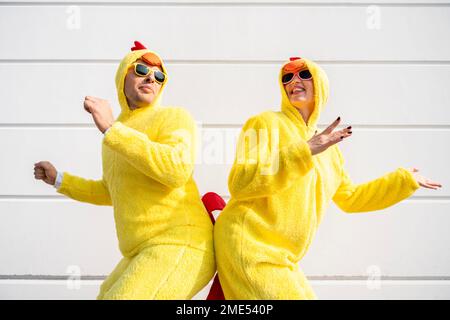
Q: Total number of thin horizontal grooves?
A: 5